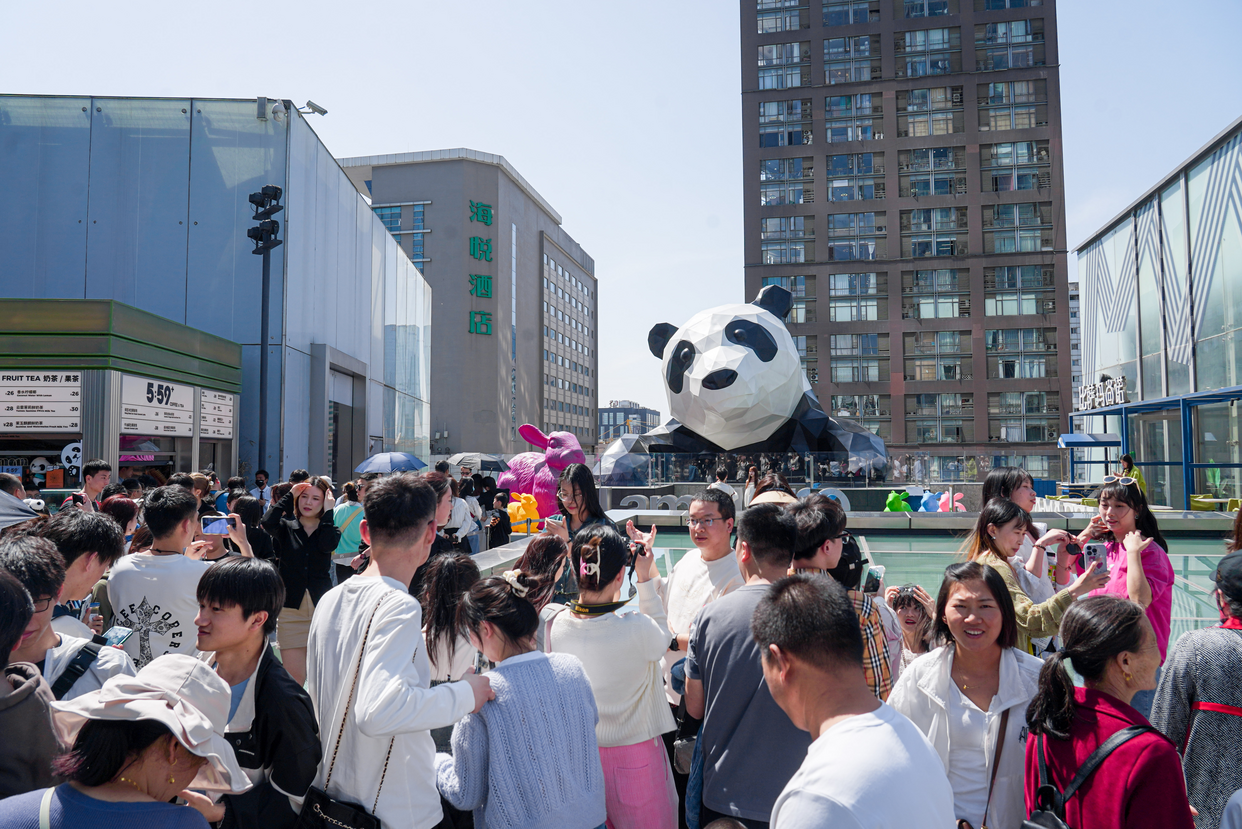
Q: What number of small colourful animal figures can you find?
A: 4